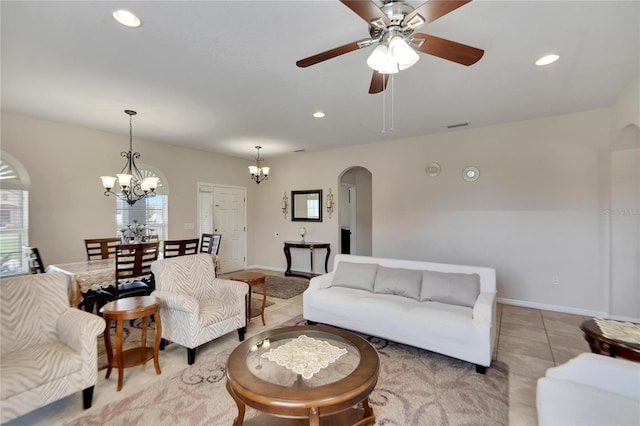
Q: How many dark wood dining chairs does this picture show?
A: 6